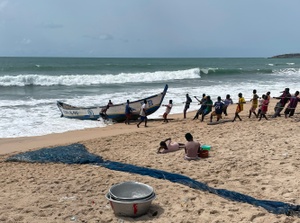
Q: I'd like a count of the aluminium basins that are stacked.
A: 2